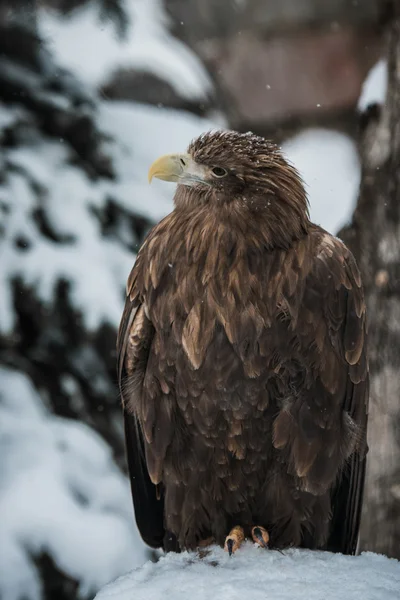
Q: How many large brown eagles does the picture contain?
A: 1